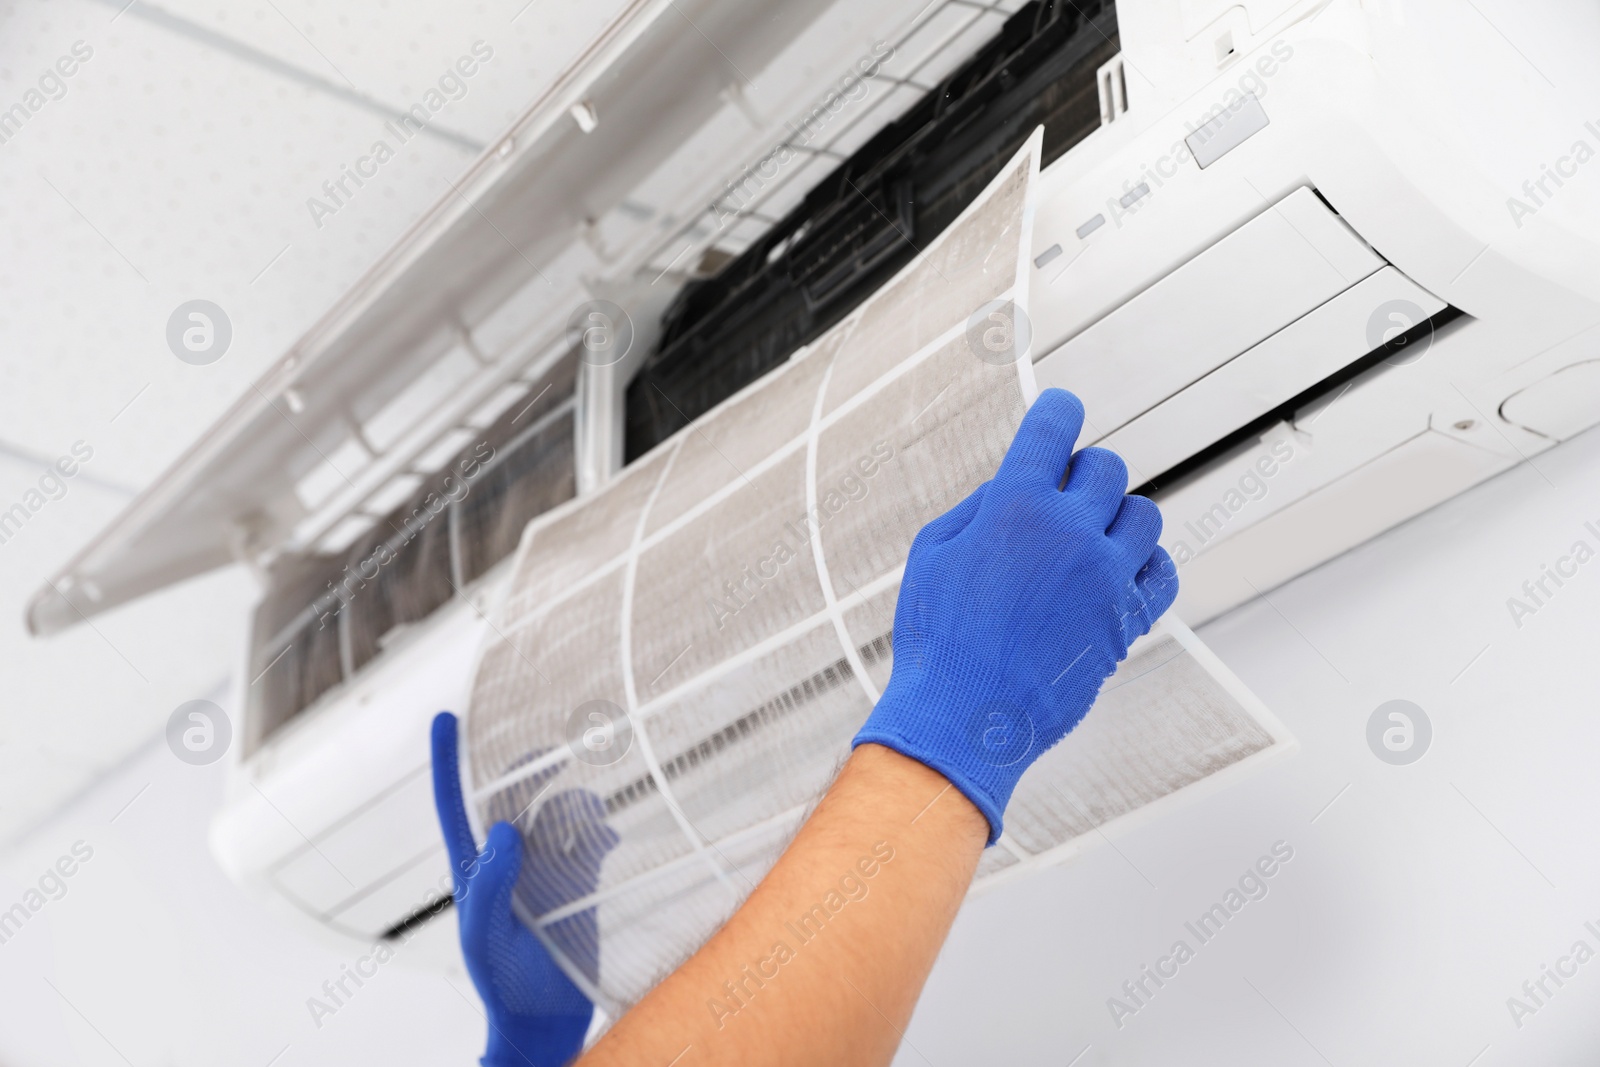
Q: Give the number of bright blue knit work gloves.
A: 2